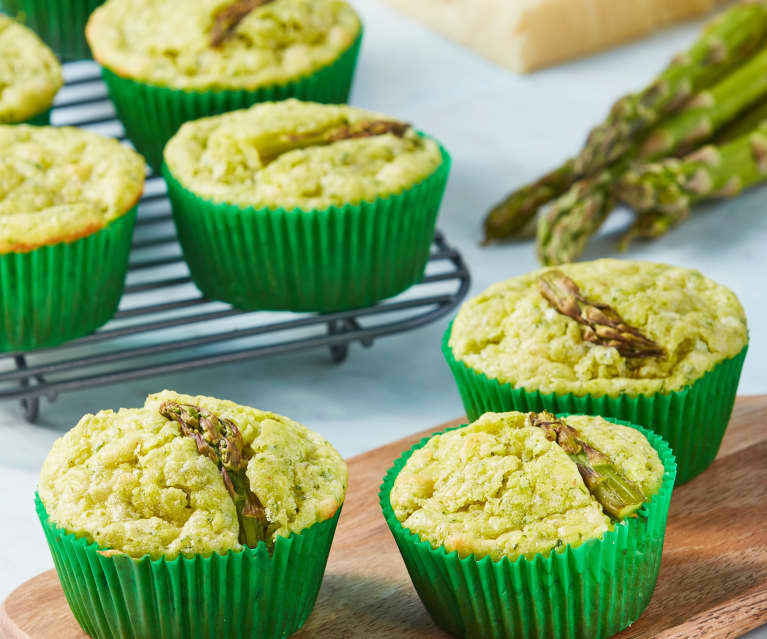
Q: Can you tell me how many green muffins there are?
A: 8